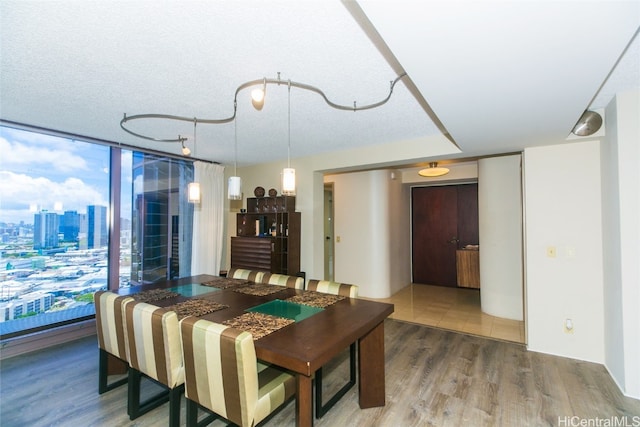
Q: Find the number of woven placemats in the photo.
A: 6